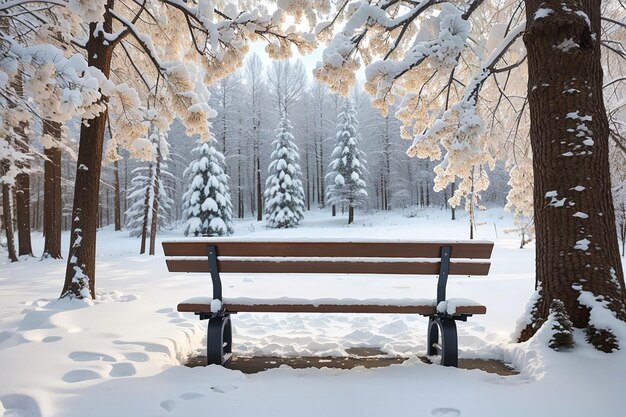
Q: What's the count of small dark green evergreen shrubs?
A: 2